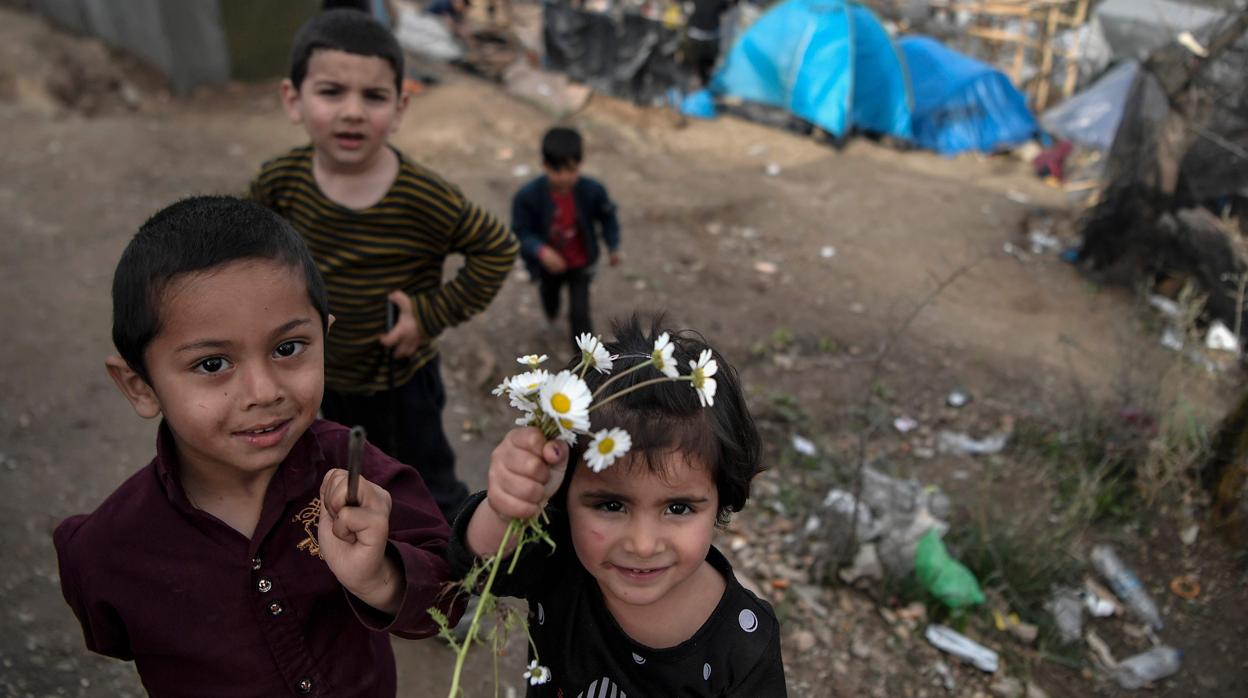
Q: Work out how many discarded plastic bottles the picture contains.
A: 2